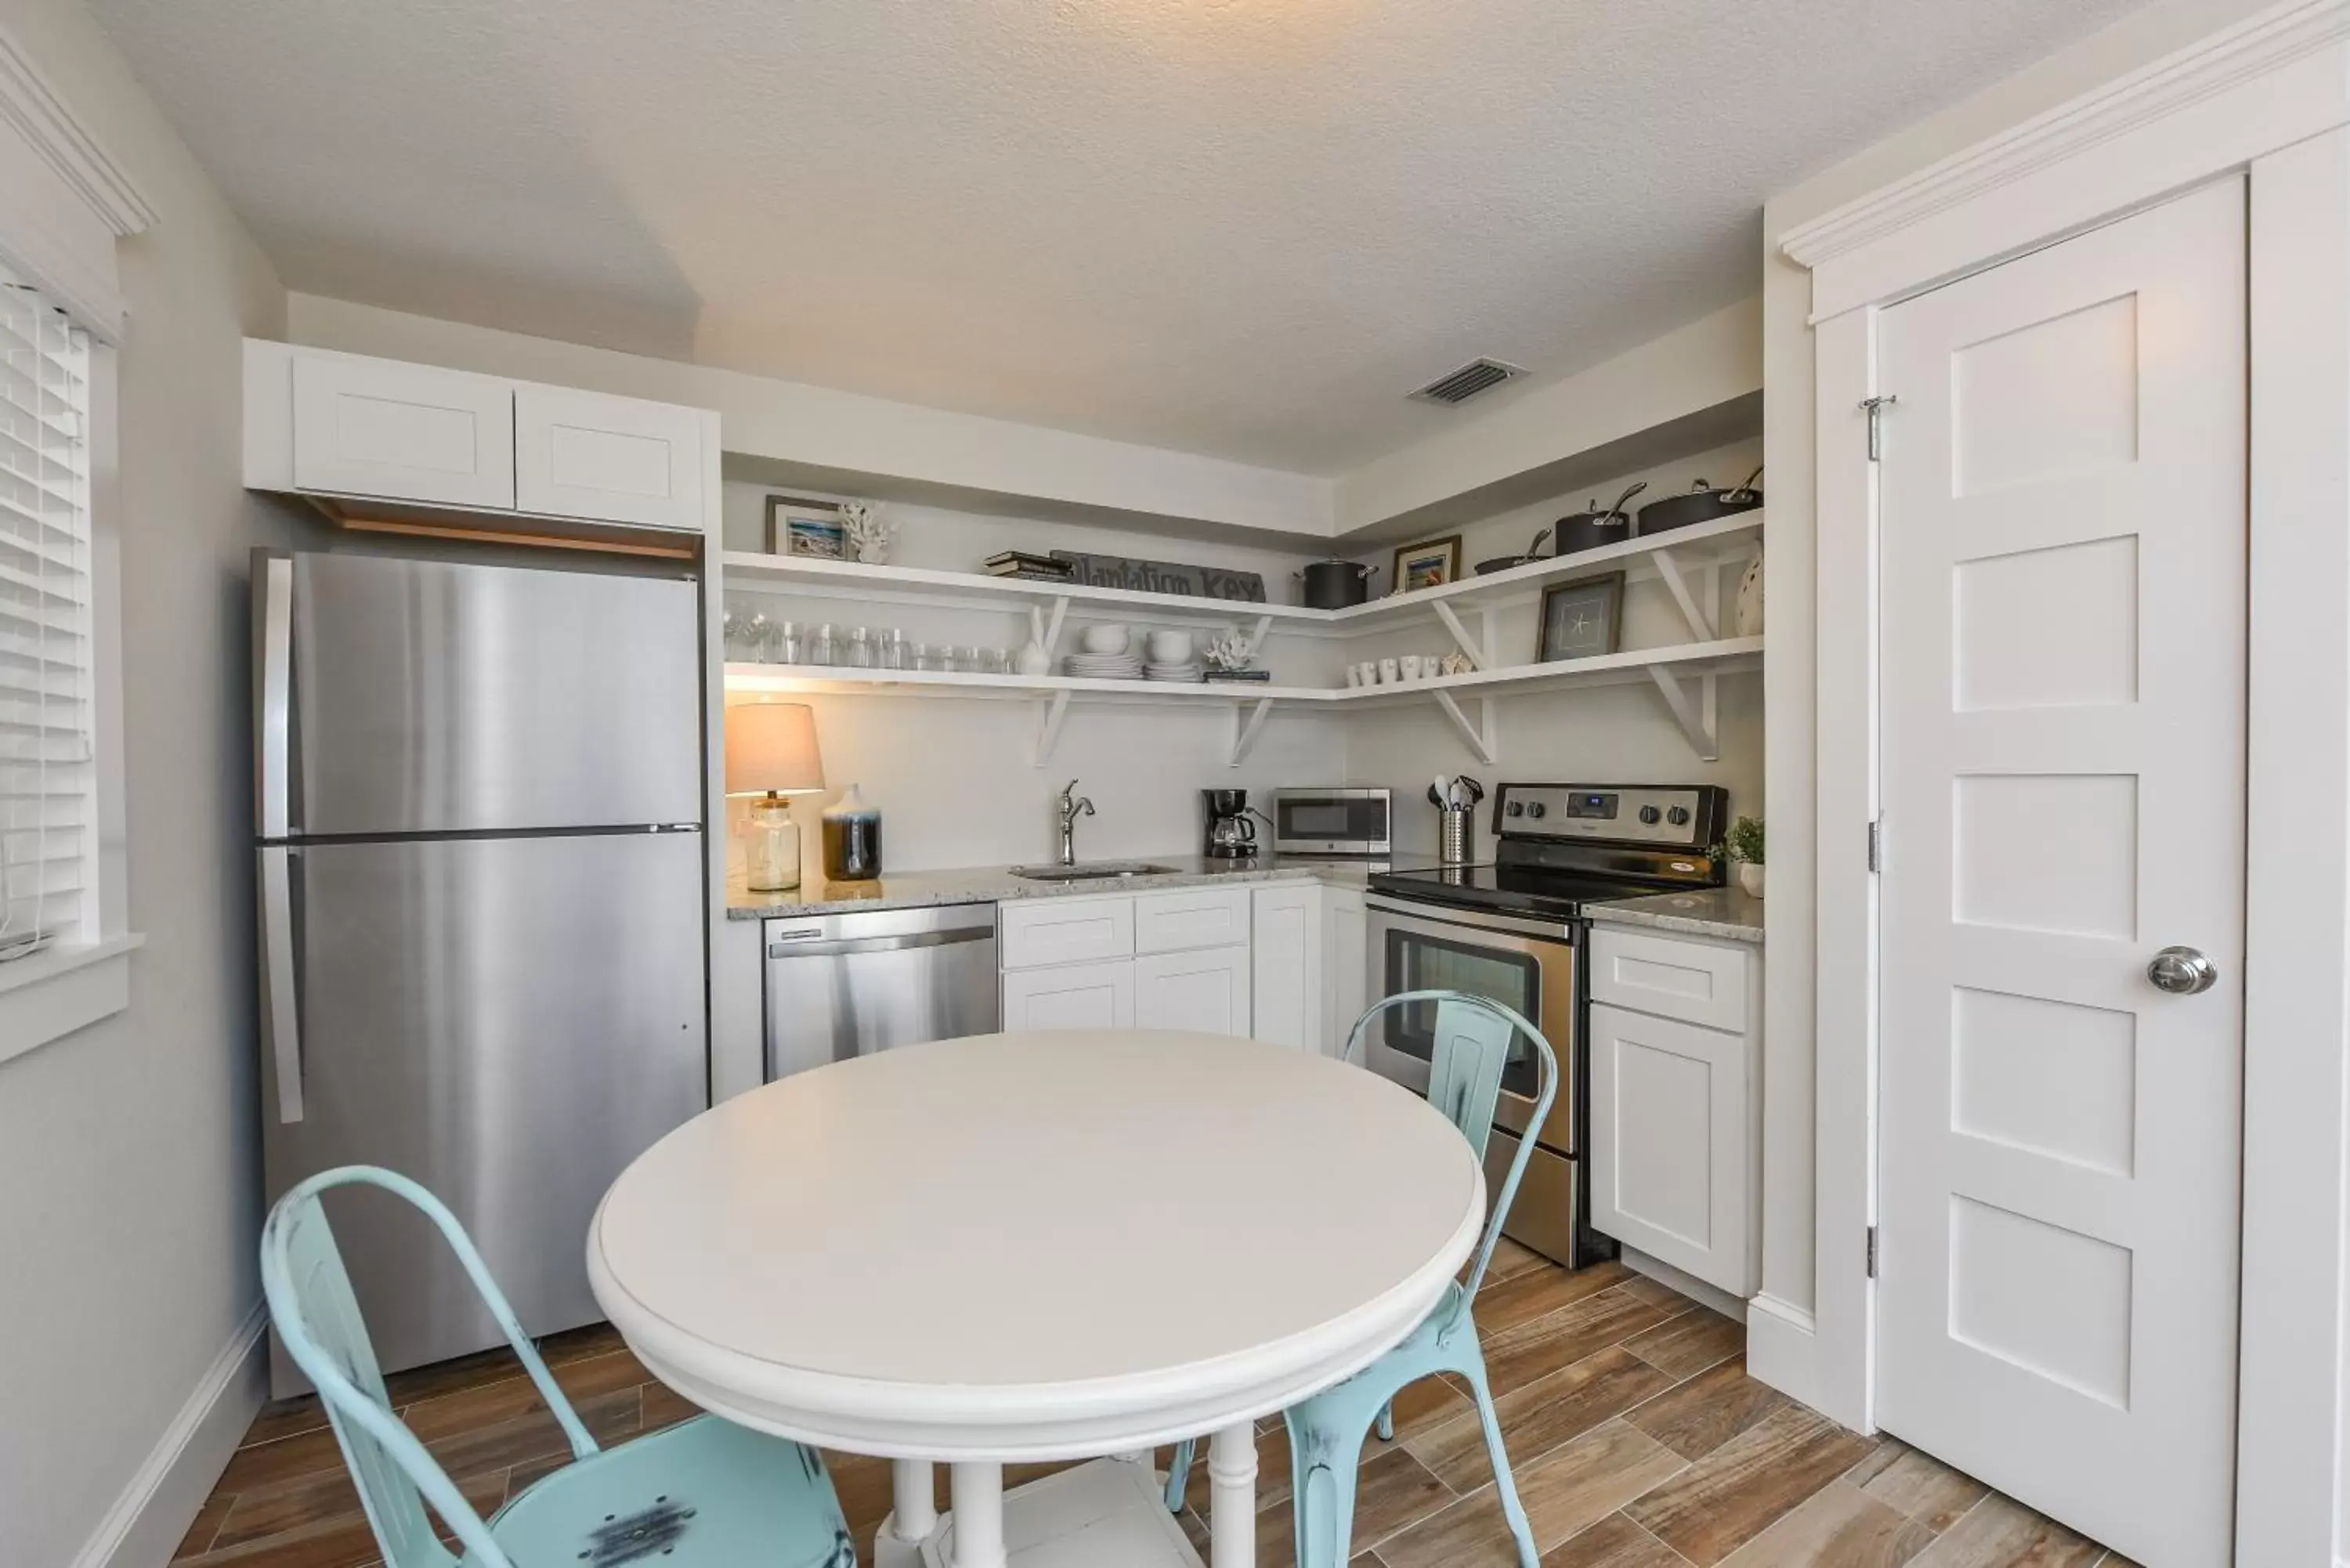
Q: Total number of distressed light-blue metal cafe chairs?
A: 2